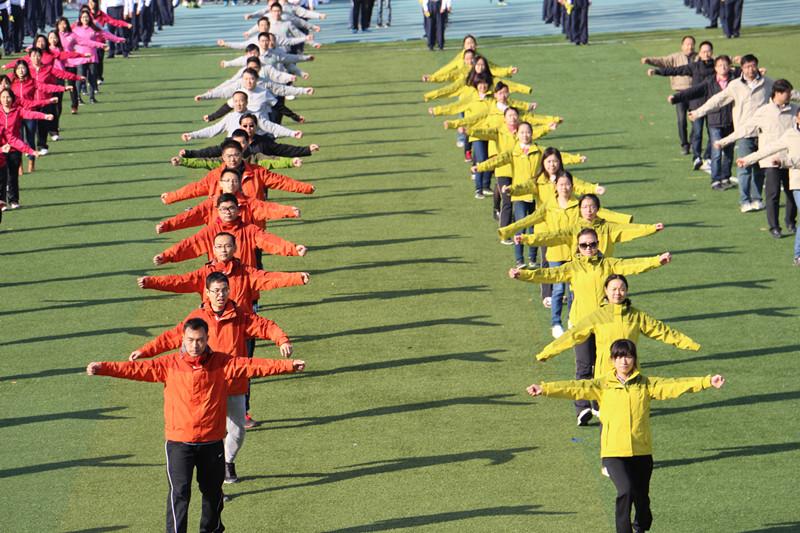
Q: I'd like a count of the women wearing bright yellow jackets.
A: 13